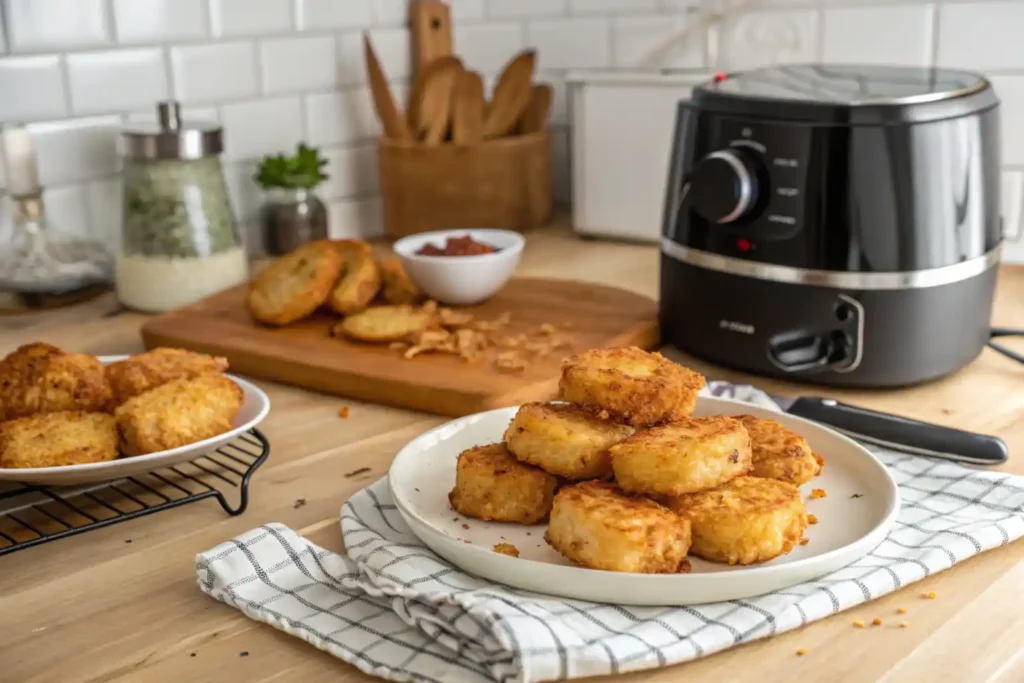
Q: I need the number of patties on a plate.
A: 11